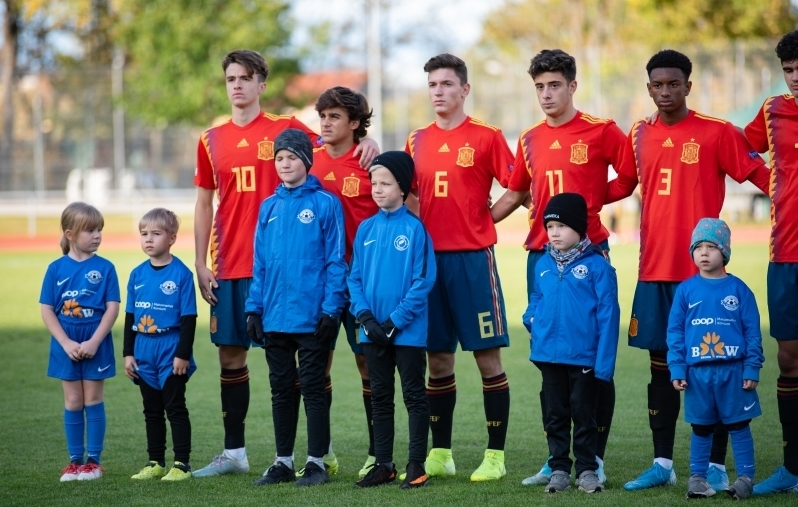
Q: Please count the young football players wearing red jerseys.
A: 6